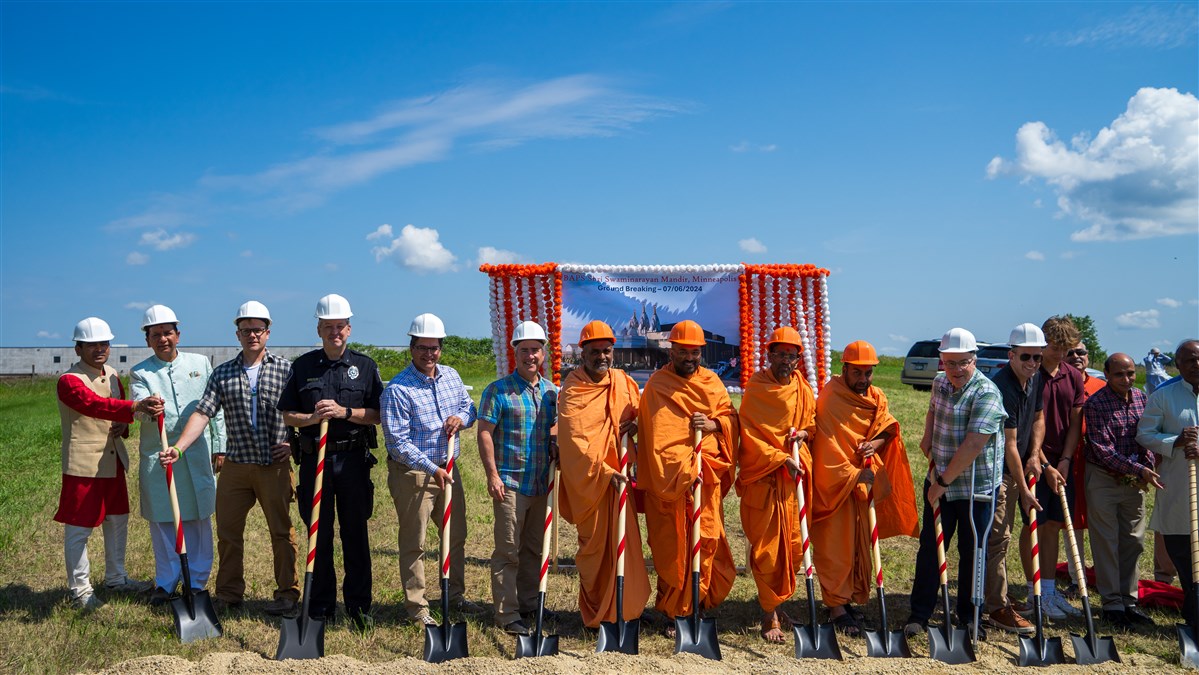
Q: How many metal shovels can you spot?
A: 12